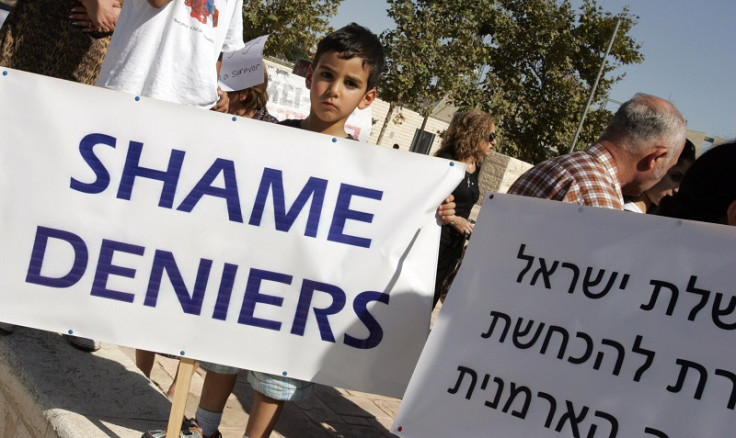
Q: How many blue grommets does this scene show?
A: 8